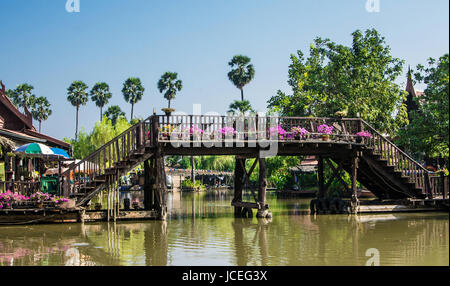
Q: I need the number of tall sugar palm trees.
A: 7